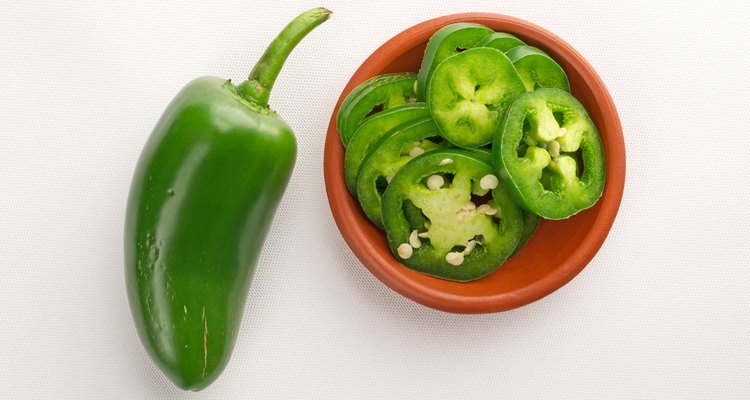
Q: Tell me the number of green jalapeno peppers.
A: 1